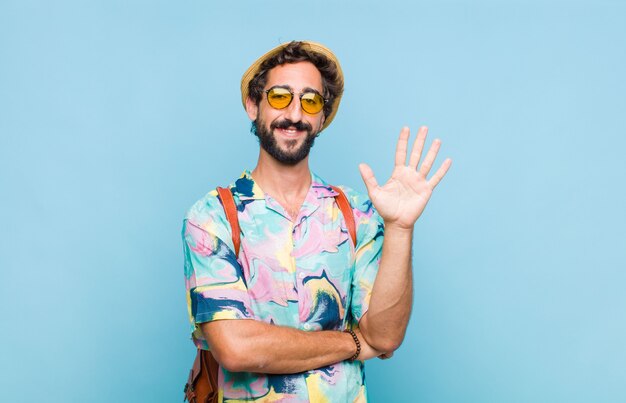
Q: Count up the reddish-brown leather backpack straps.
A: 2